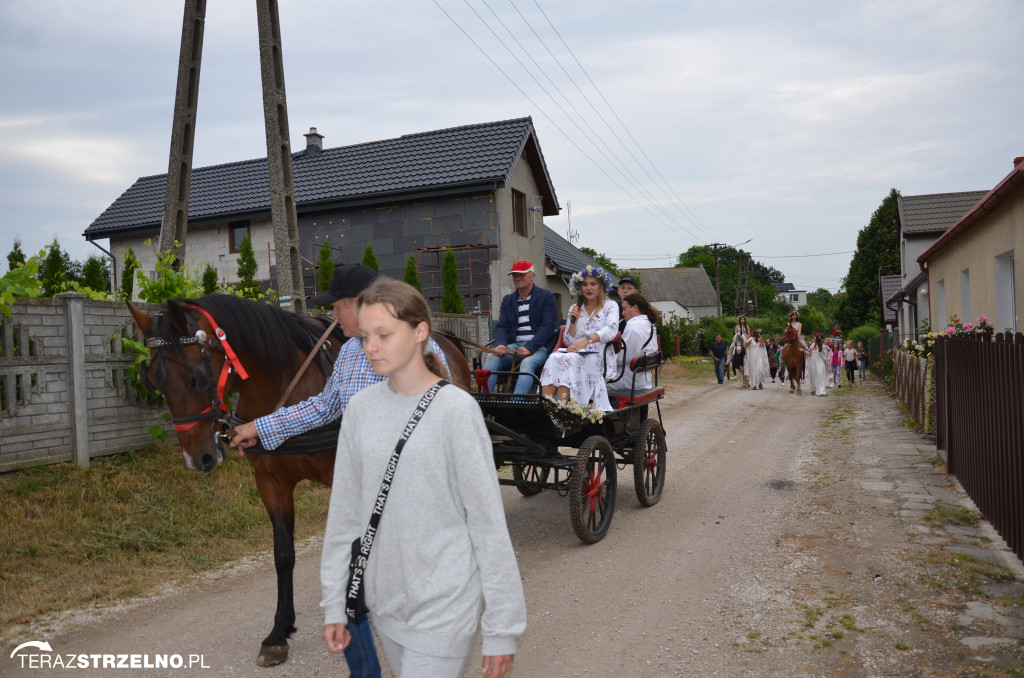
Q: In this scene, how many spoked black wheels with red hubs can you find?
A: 3